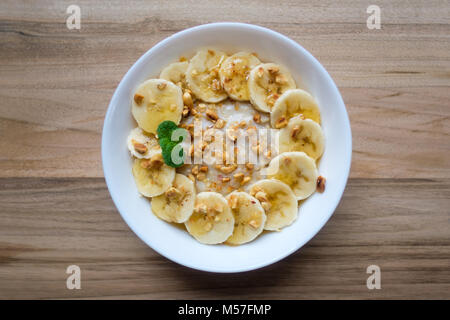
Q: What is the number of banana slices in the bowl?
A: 14